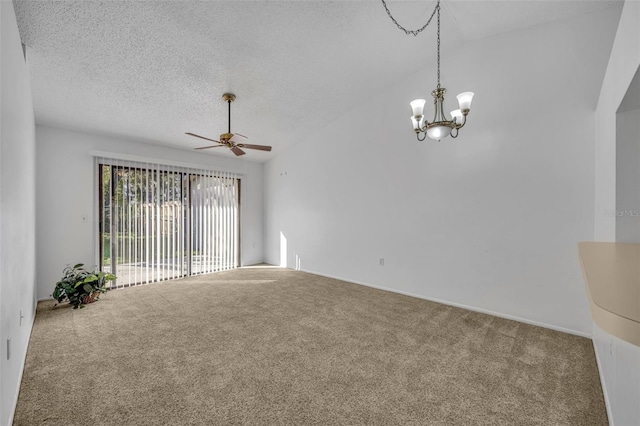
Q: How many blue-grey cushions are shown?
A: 0